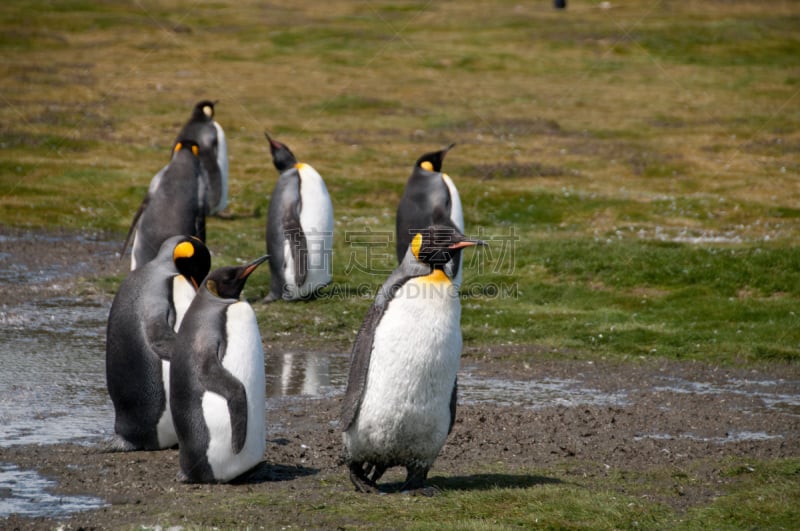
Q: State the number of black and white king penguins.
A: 7